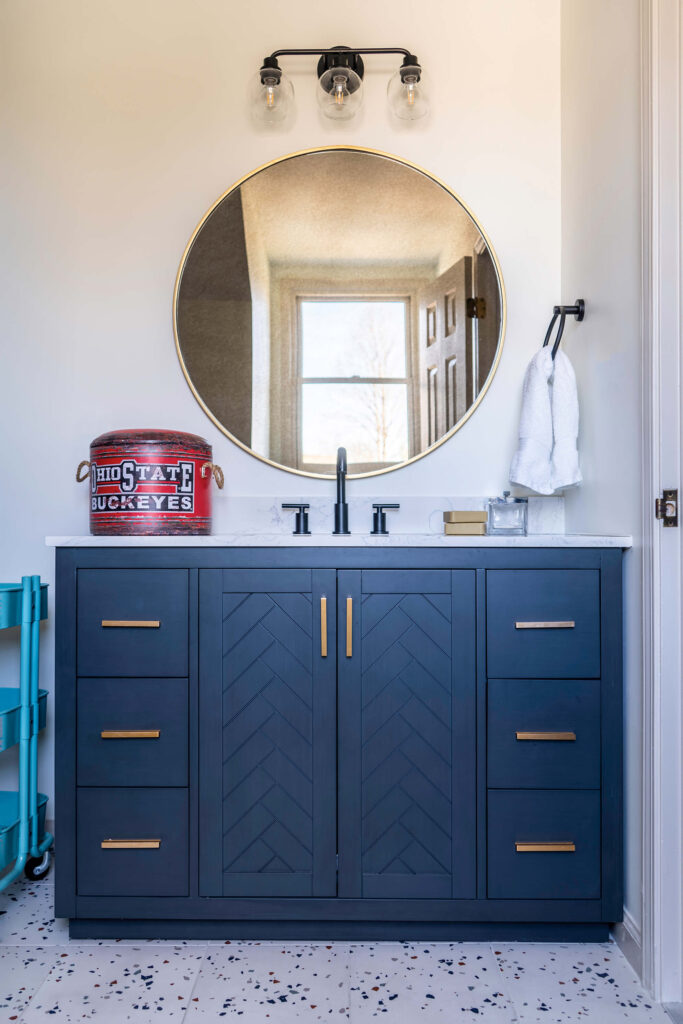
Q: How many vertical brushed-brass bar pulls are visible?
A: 2